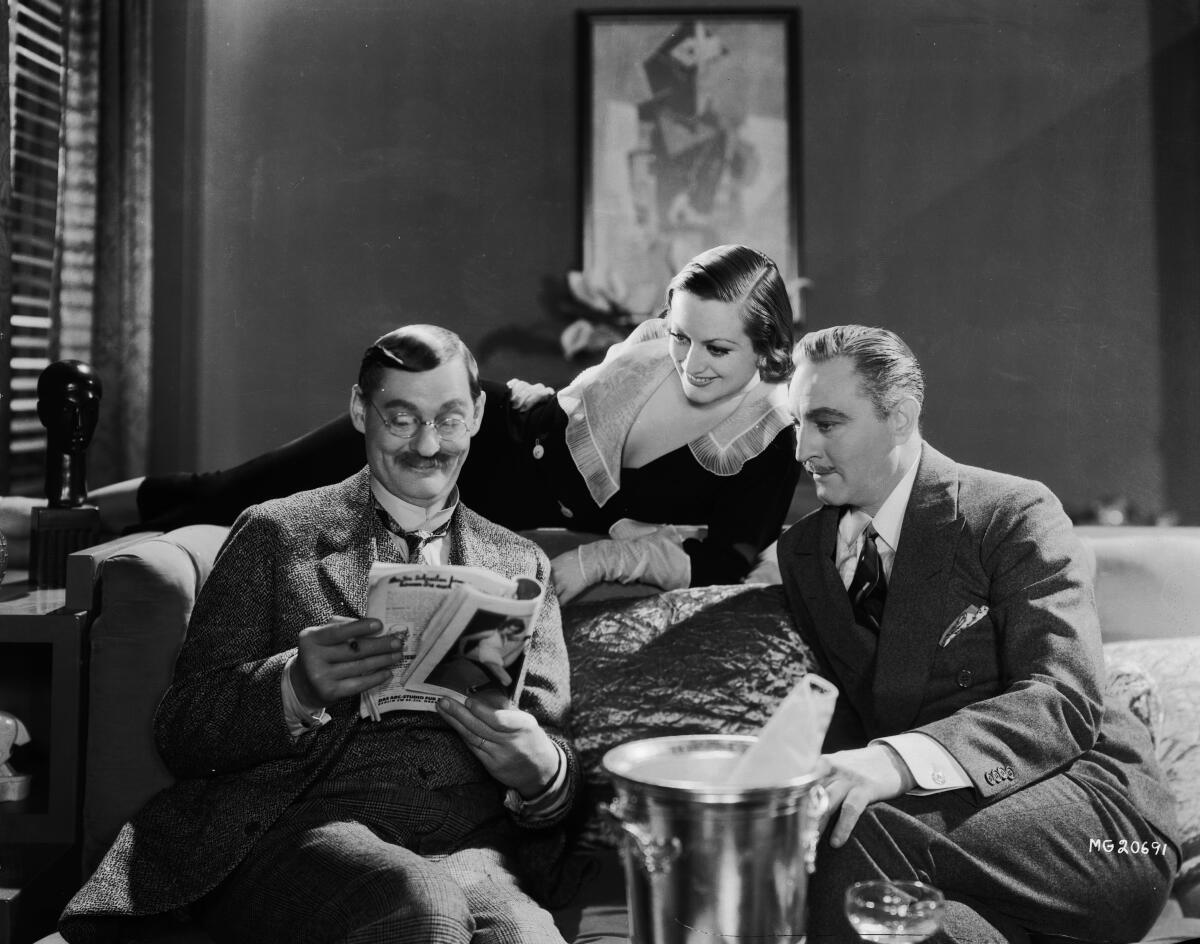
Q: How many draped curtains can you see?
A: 1